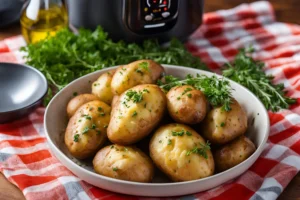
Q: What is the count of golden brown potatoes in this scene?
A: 10